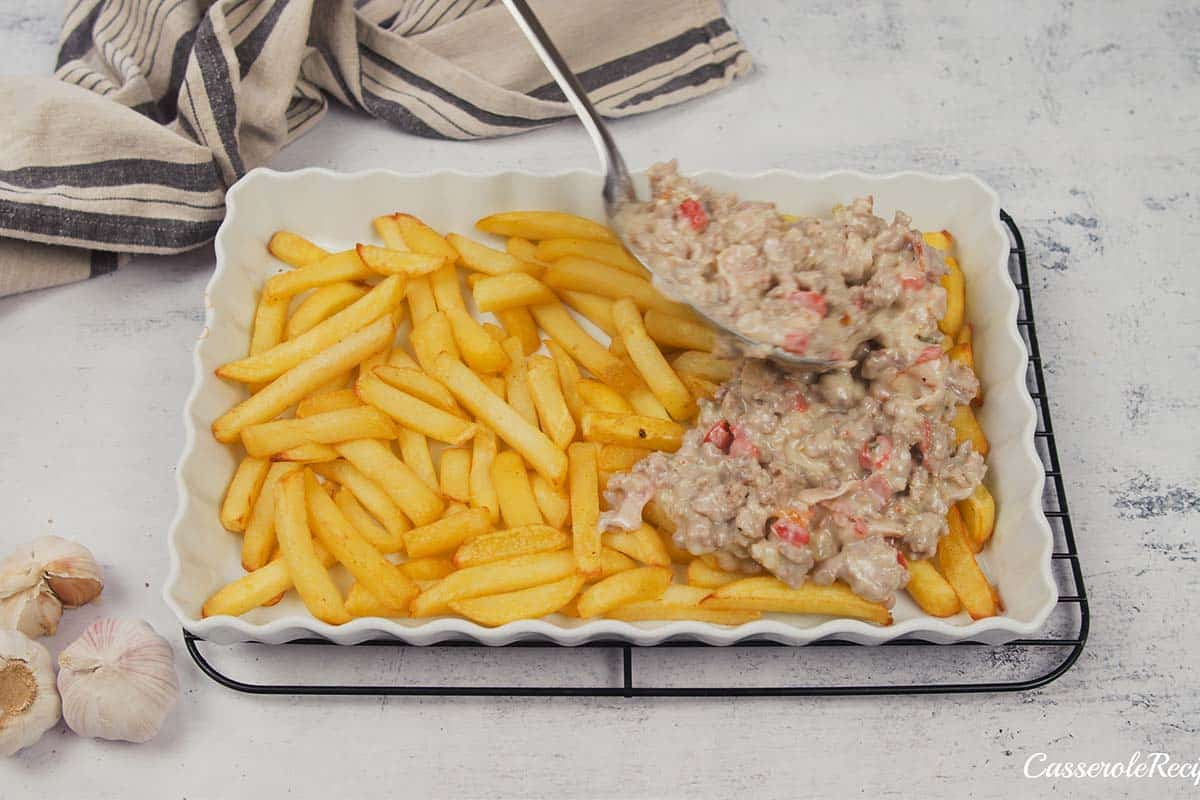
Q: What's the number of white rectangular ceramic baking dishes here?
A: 1